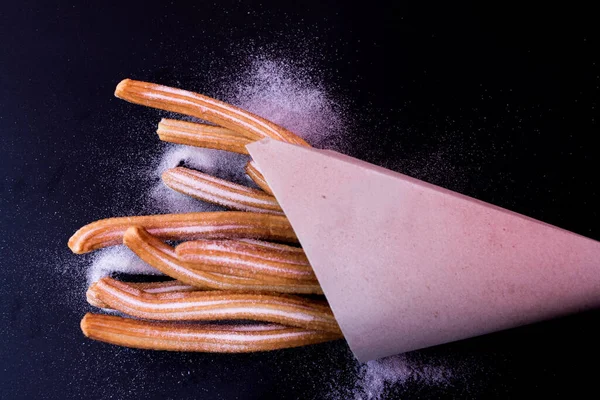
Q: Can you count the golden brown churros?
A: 10